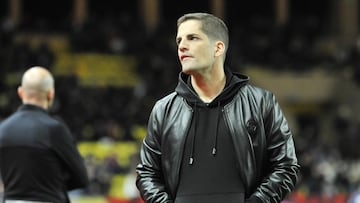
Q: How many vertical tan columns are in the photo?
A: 6